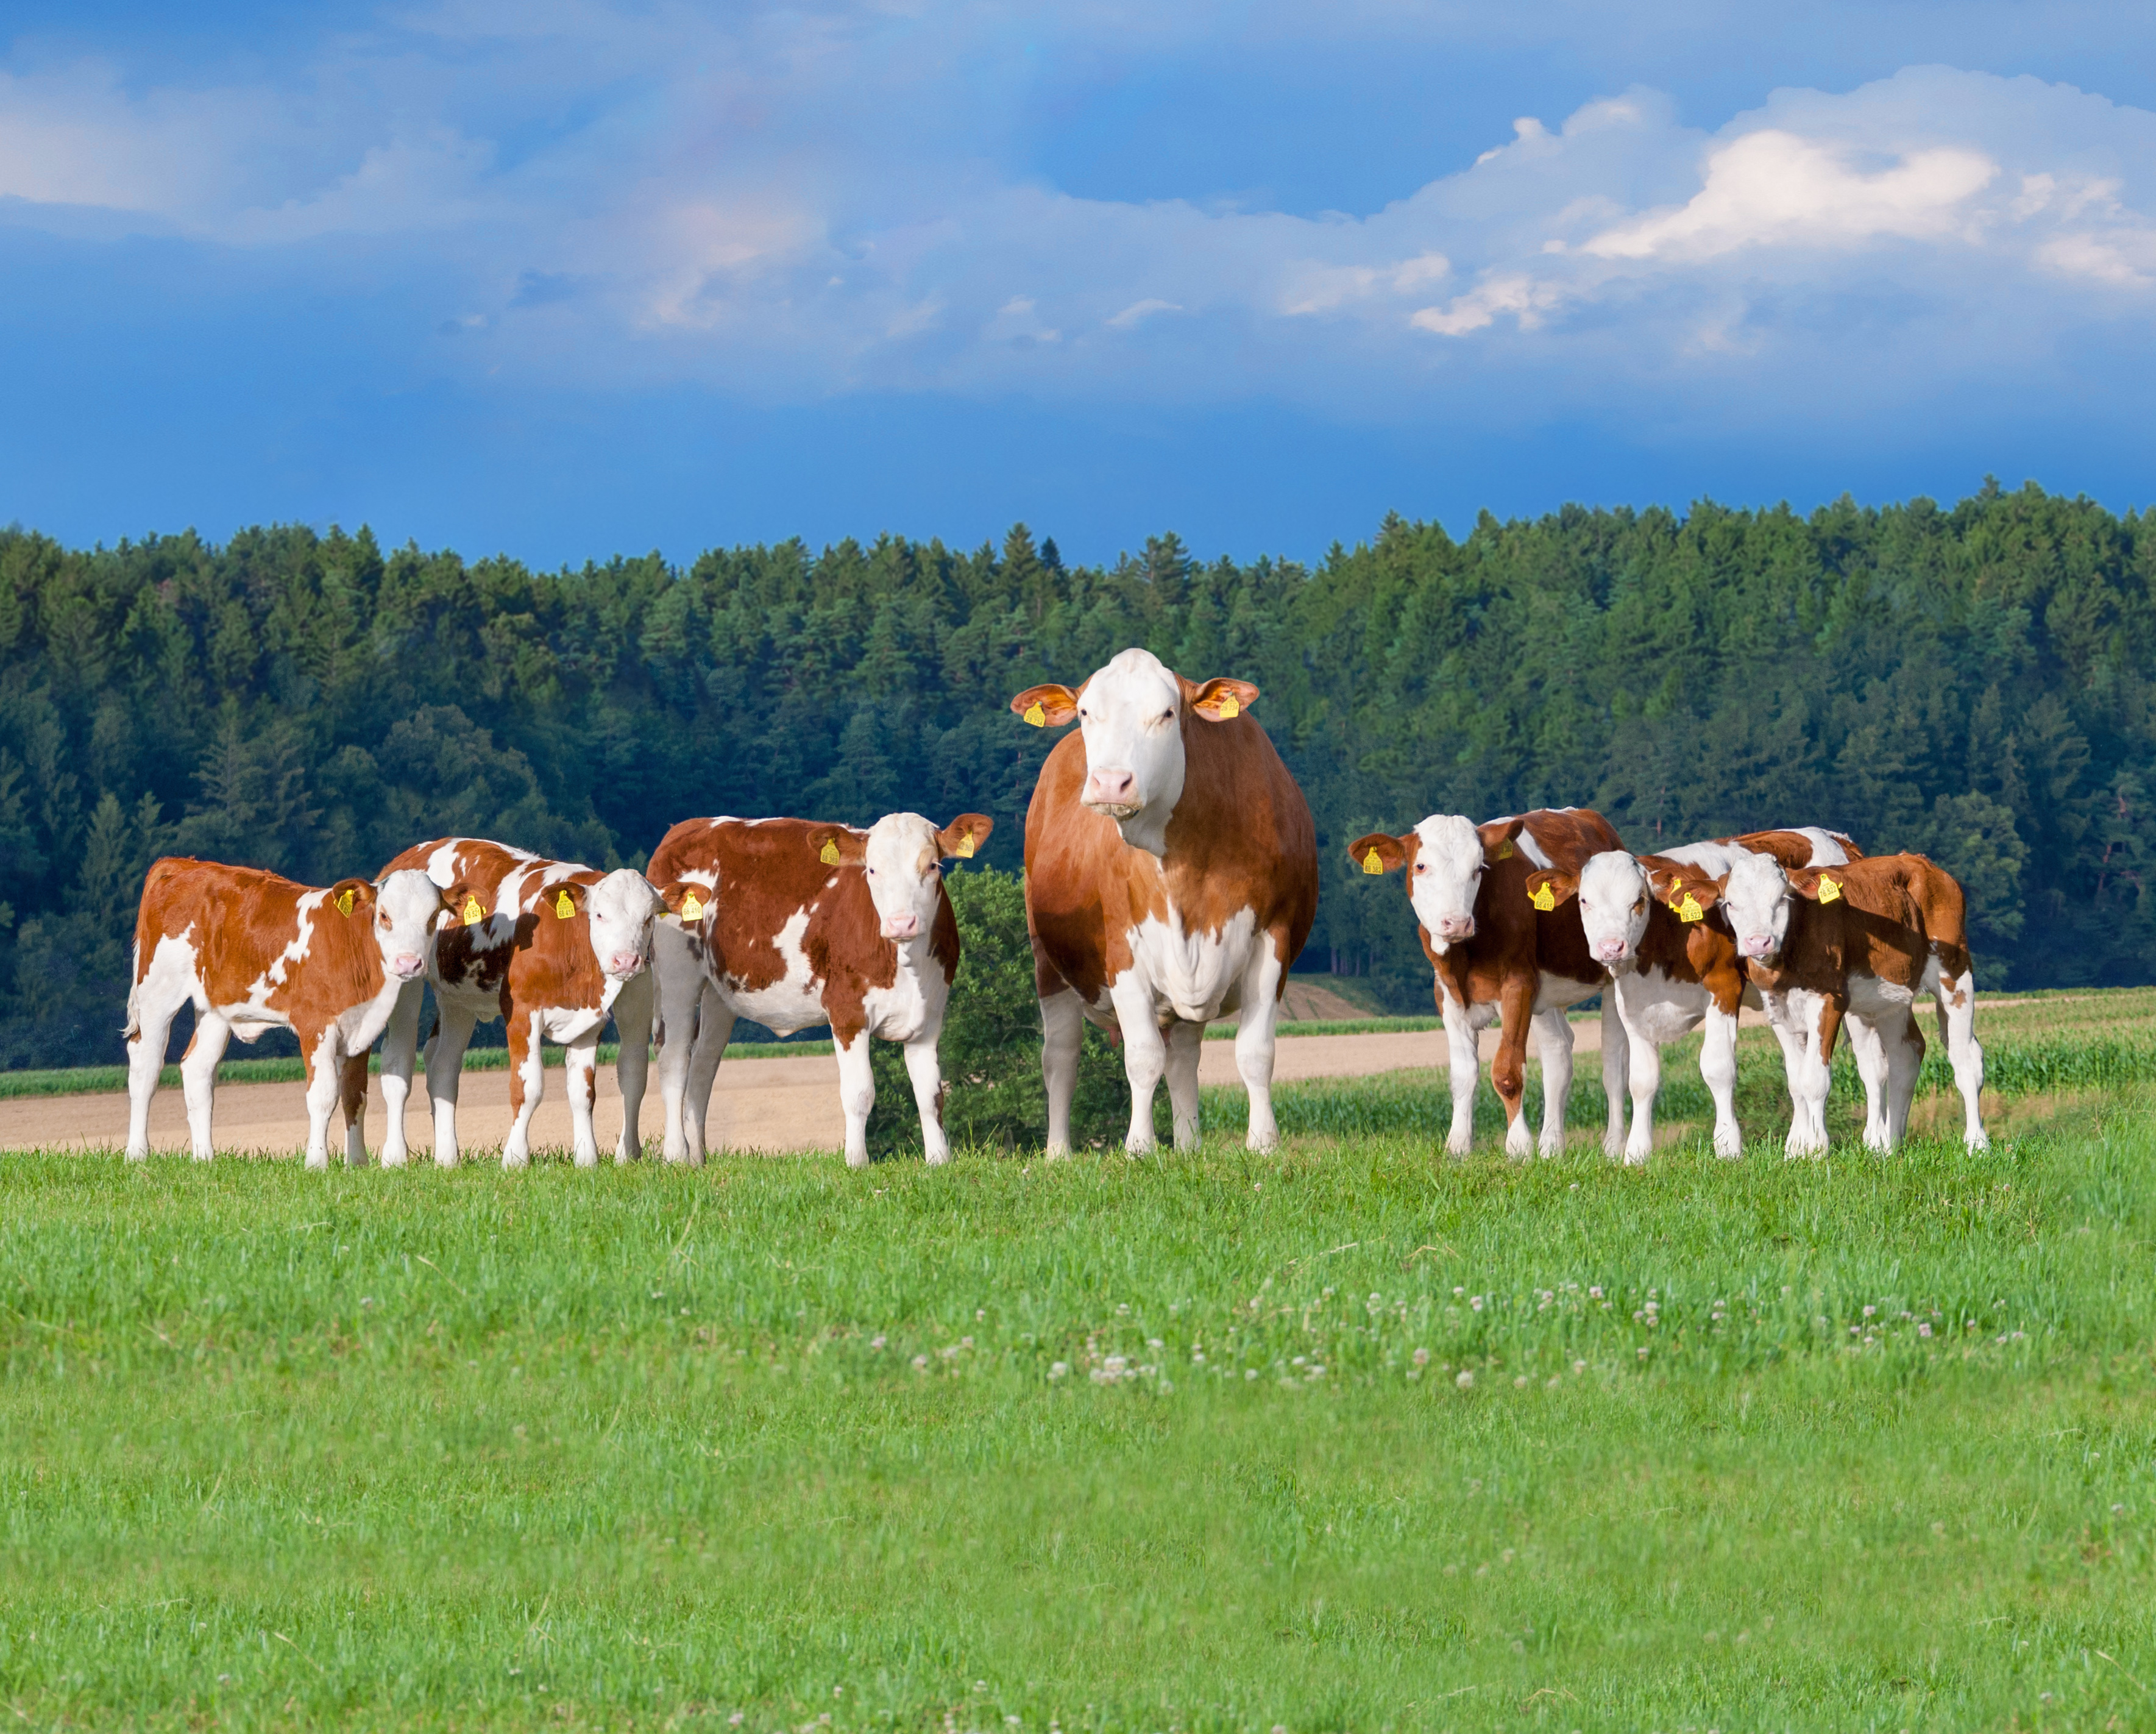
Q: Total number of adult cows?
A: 1